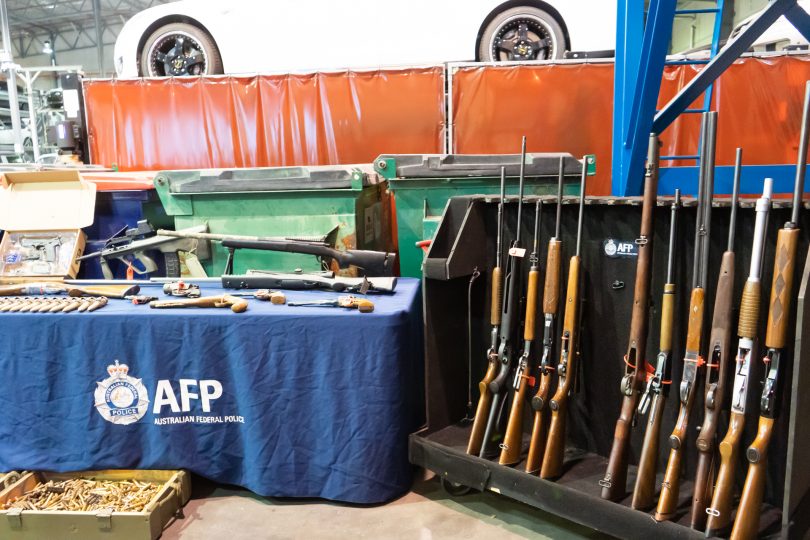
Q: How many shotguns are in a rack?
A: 11